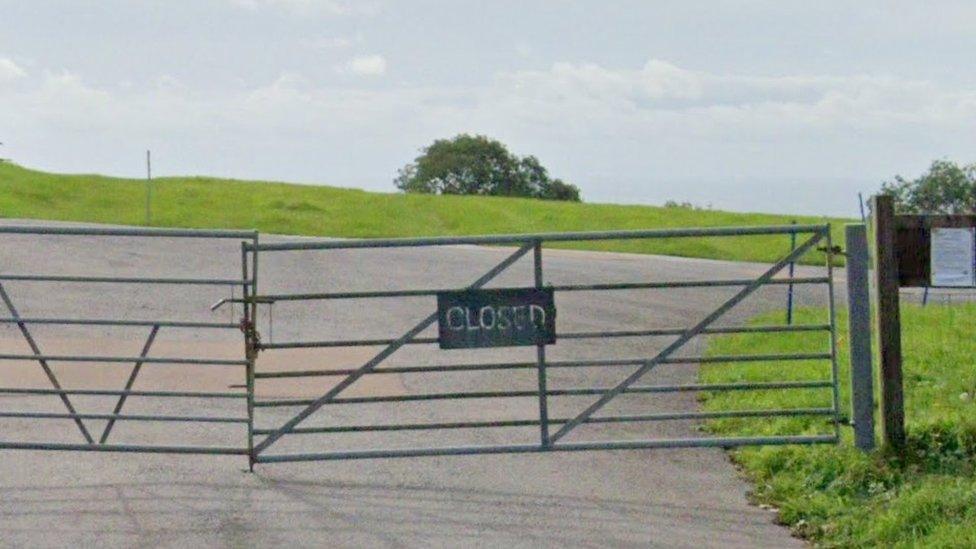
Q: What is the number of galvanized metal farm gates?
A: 2